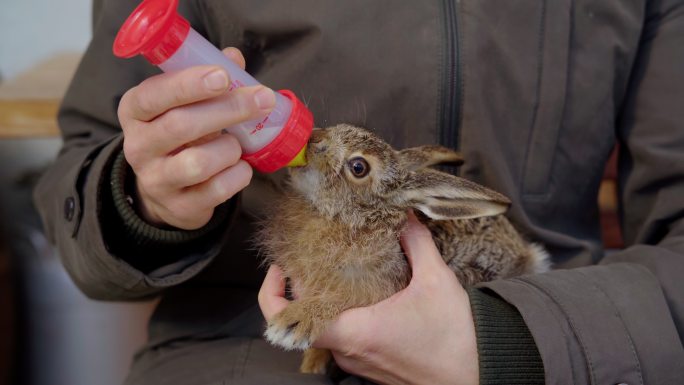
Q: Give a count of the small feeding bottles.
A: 1